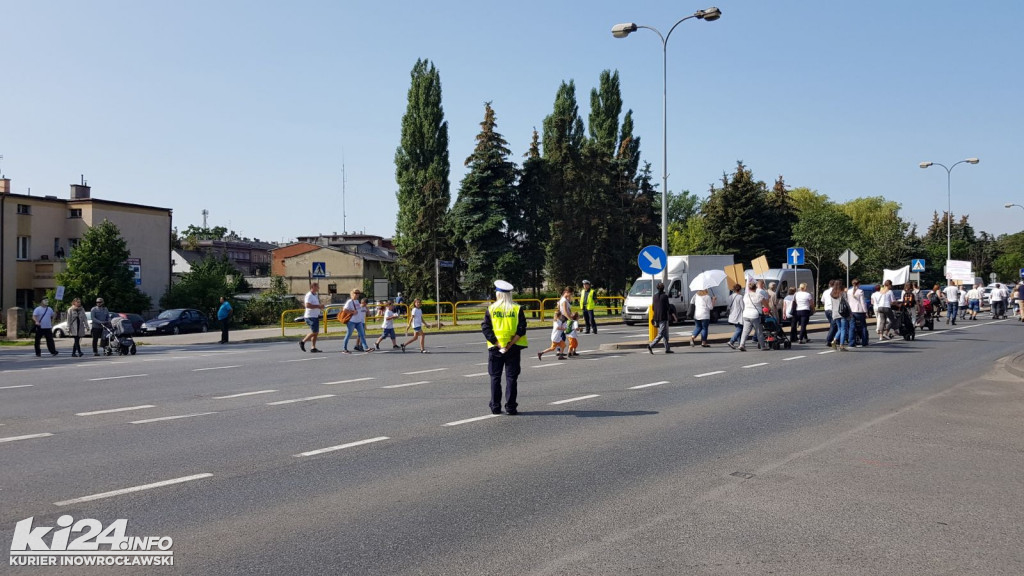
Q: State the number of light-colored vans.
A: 2